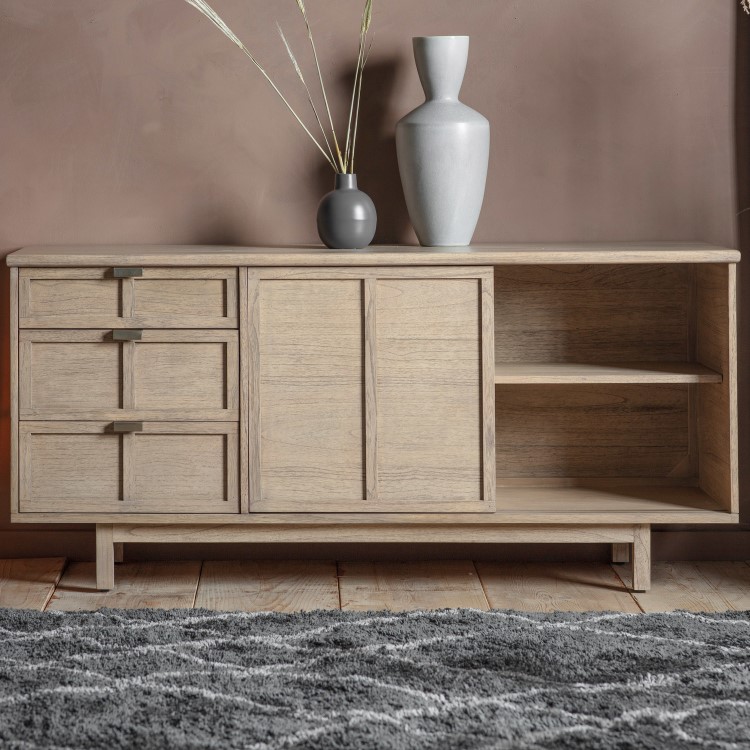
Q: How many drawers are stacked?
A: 3